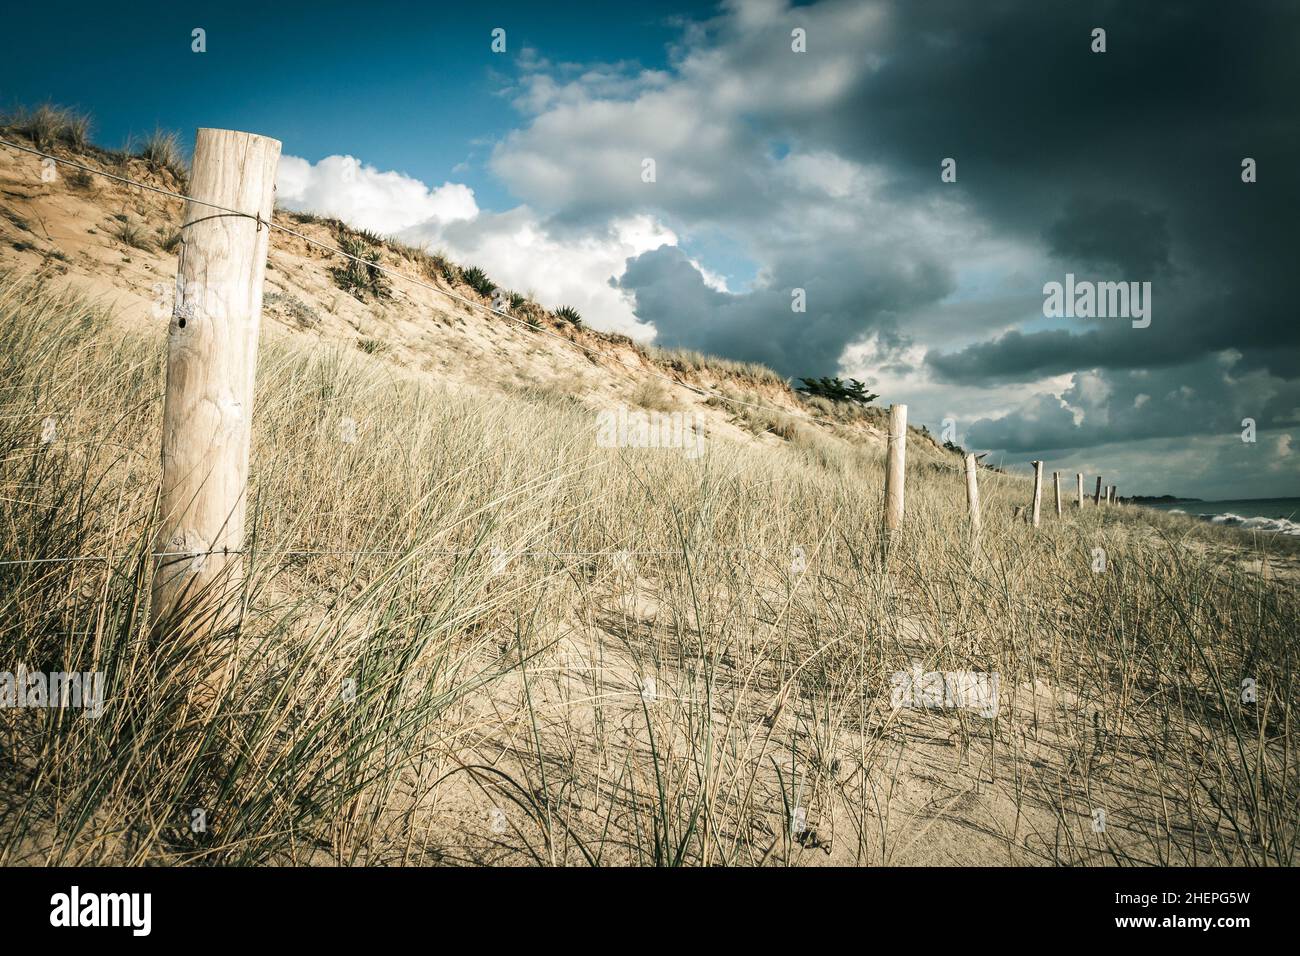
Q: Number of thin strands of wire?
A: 2